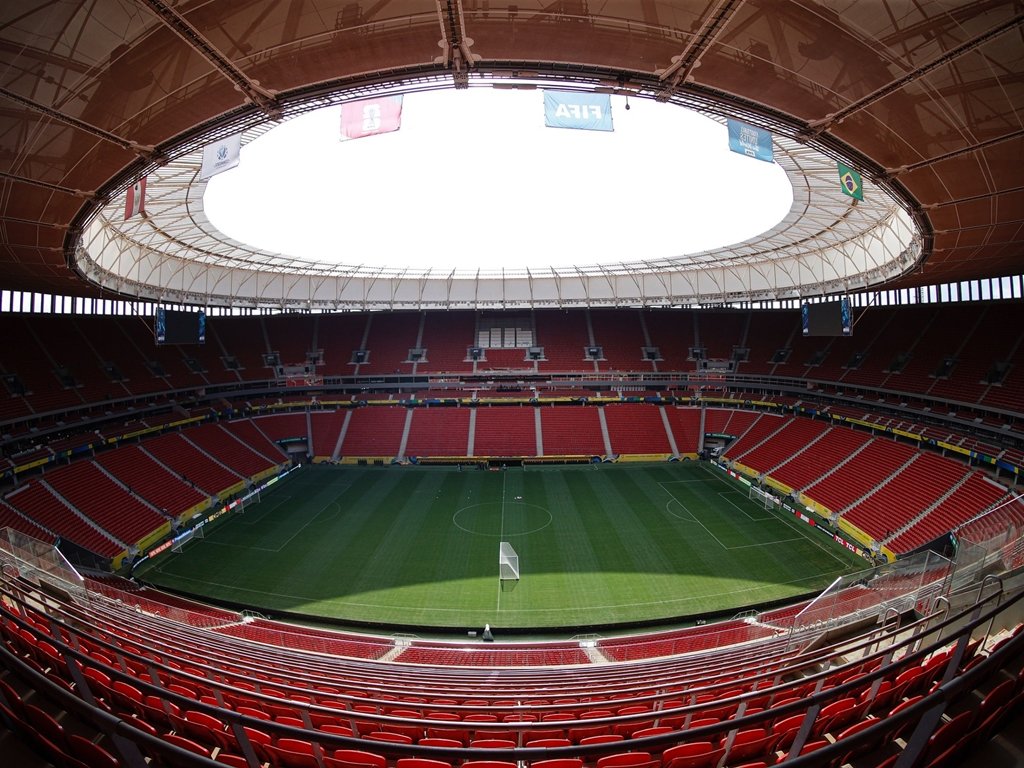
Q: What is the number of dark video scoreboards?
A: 2